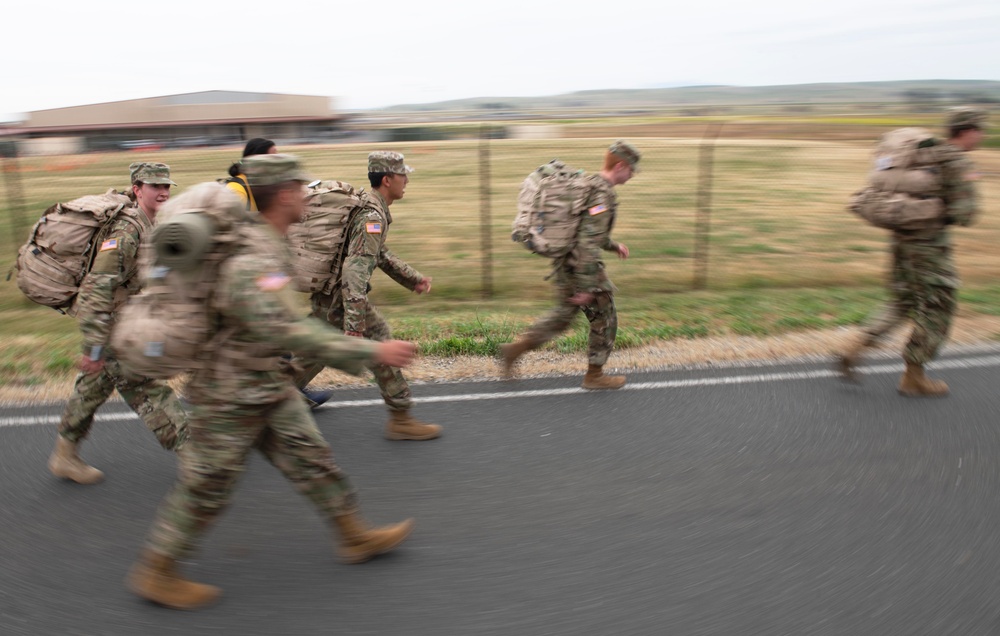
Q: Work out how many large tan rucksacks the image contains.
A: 5